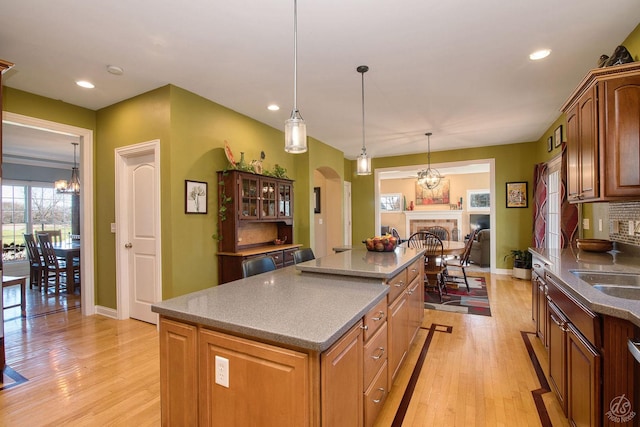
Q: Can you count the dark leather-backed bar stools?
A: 2